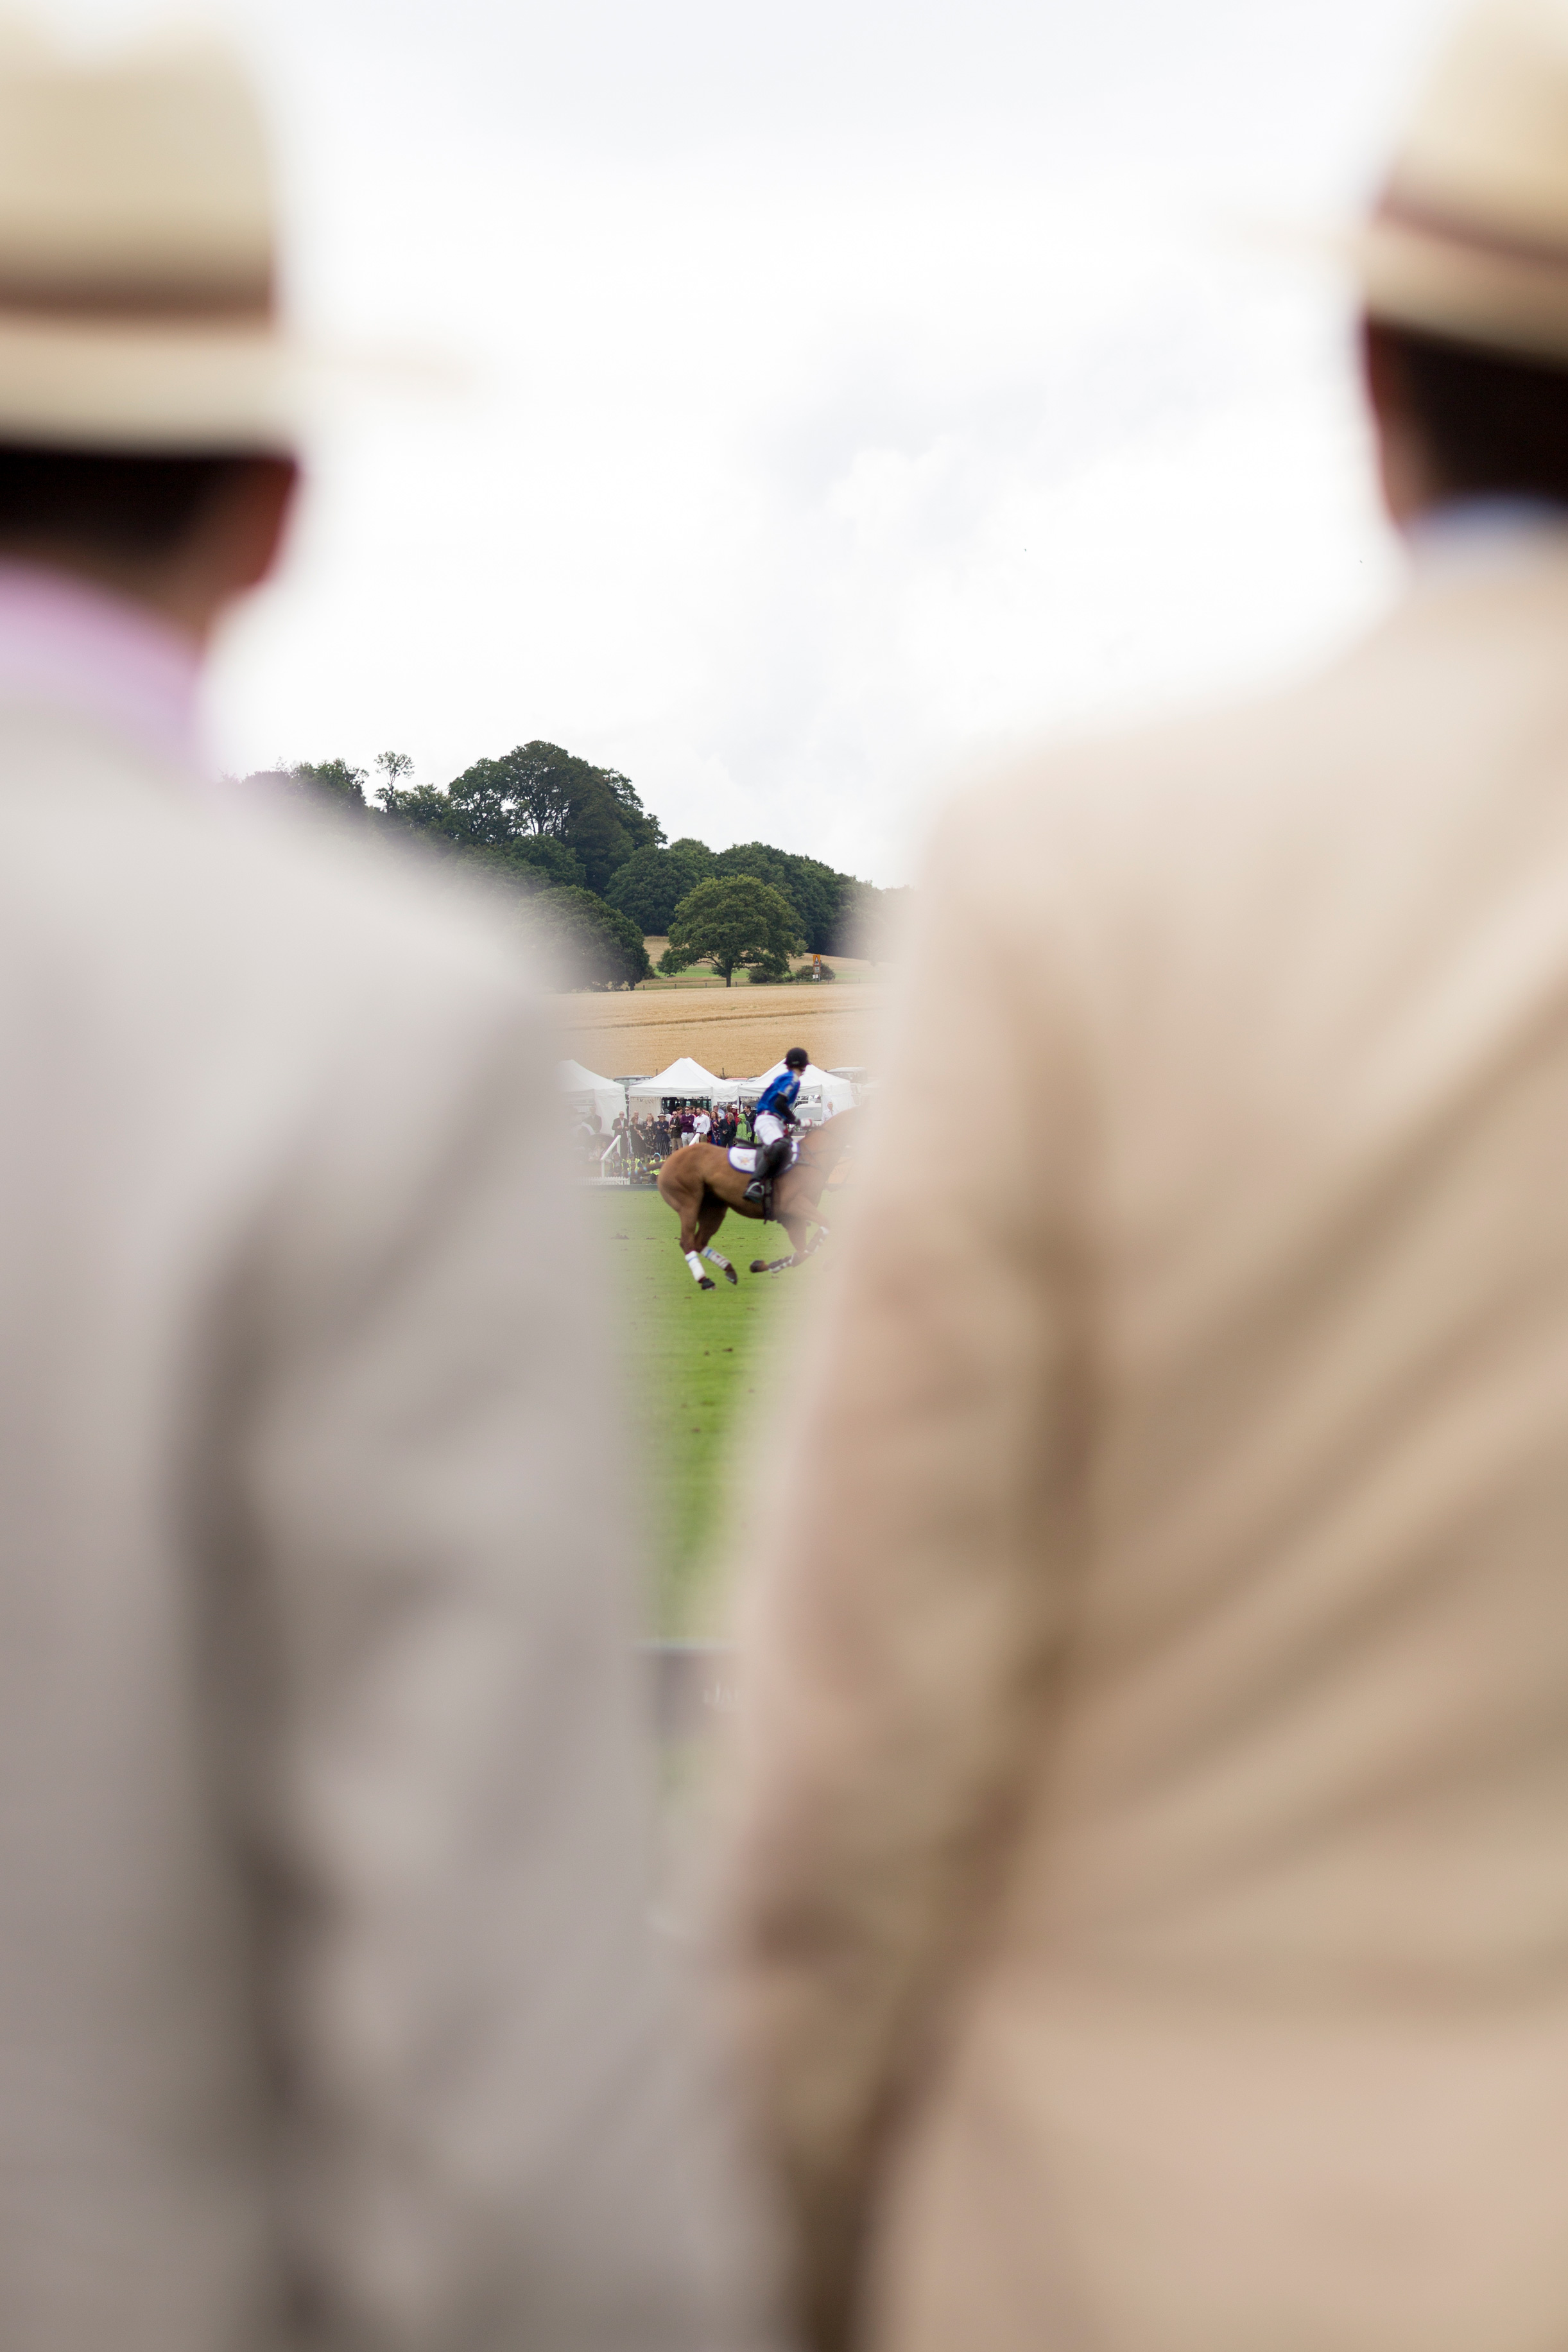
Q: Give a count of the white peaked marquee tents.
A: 3